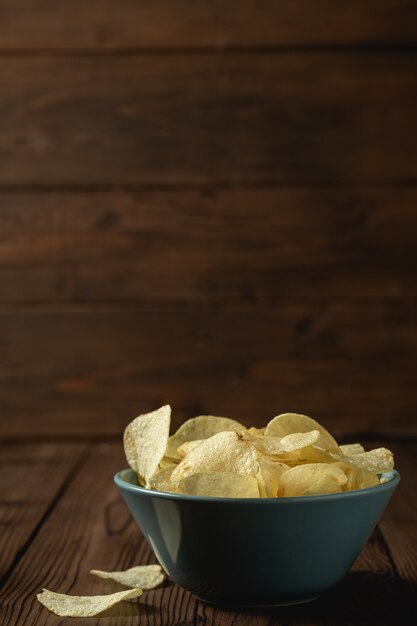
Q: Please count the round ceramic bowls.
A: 1